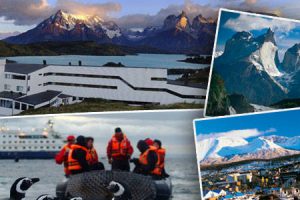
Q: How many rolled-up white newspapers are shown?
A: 0